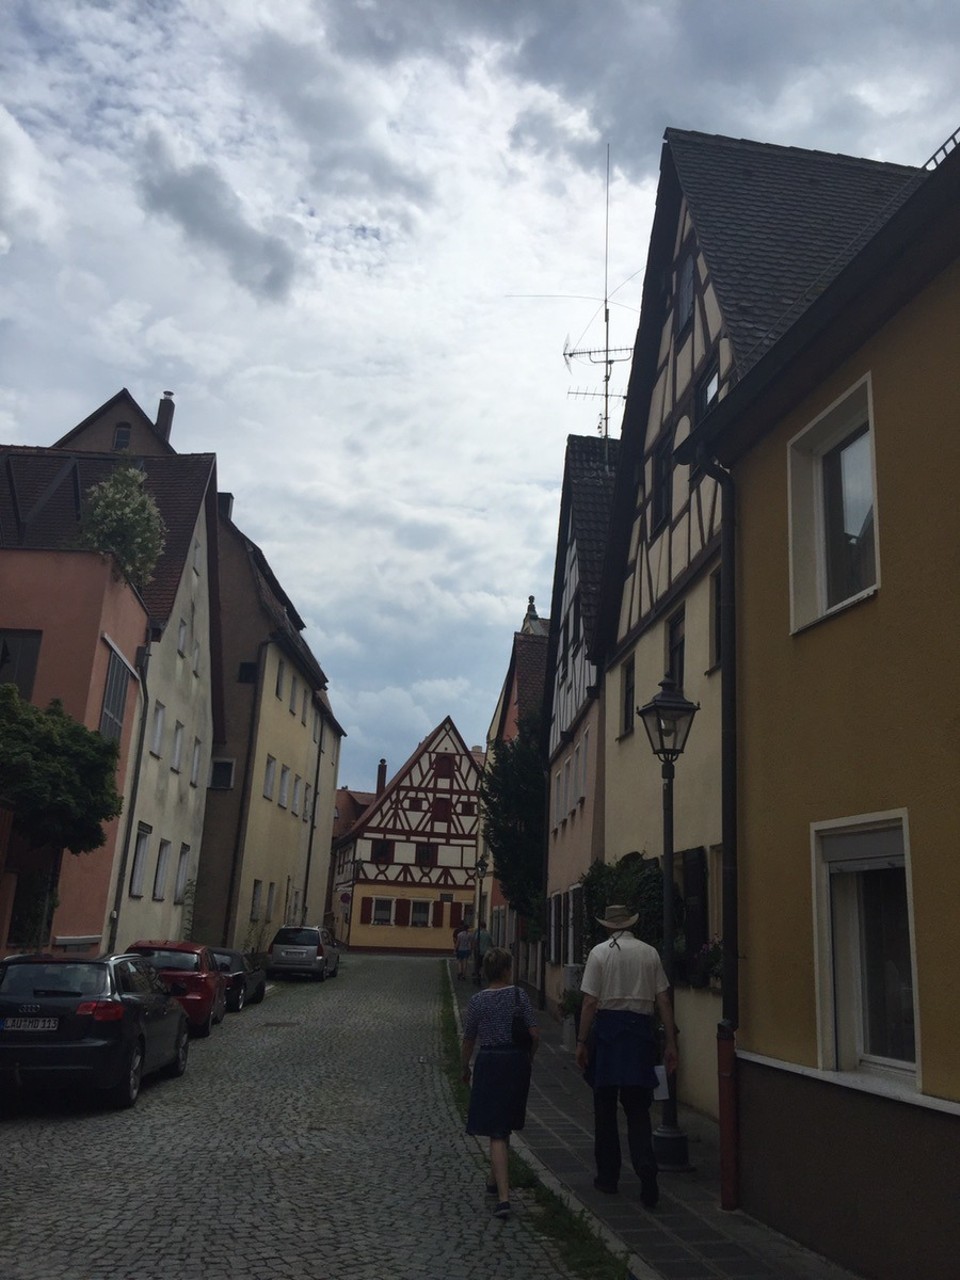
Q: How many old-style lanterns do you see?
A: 2